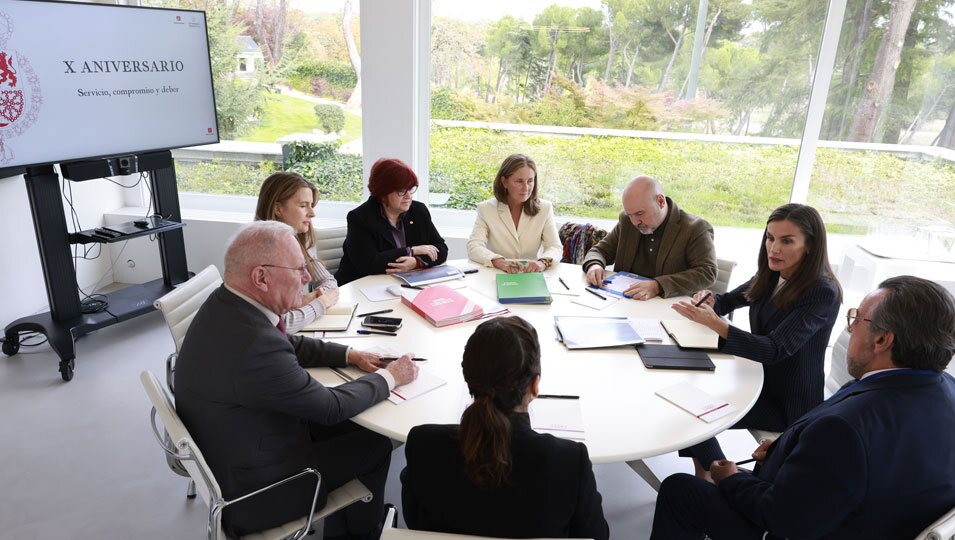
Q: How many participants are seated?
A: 8